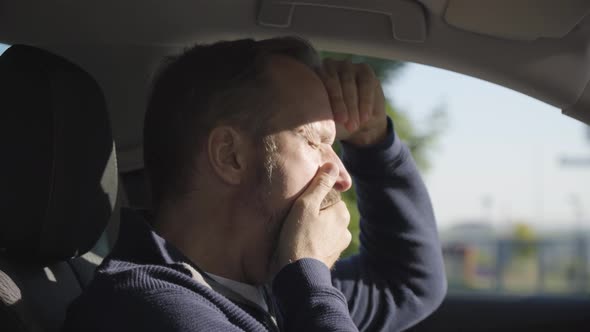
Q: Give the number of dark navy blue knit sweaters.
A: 1